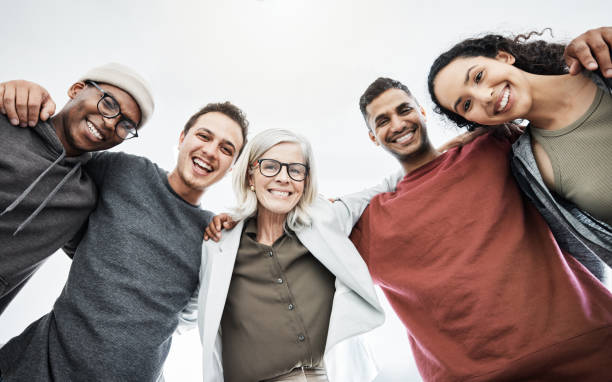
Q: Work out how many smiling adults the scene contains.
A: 5